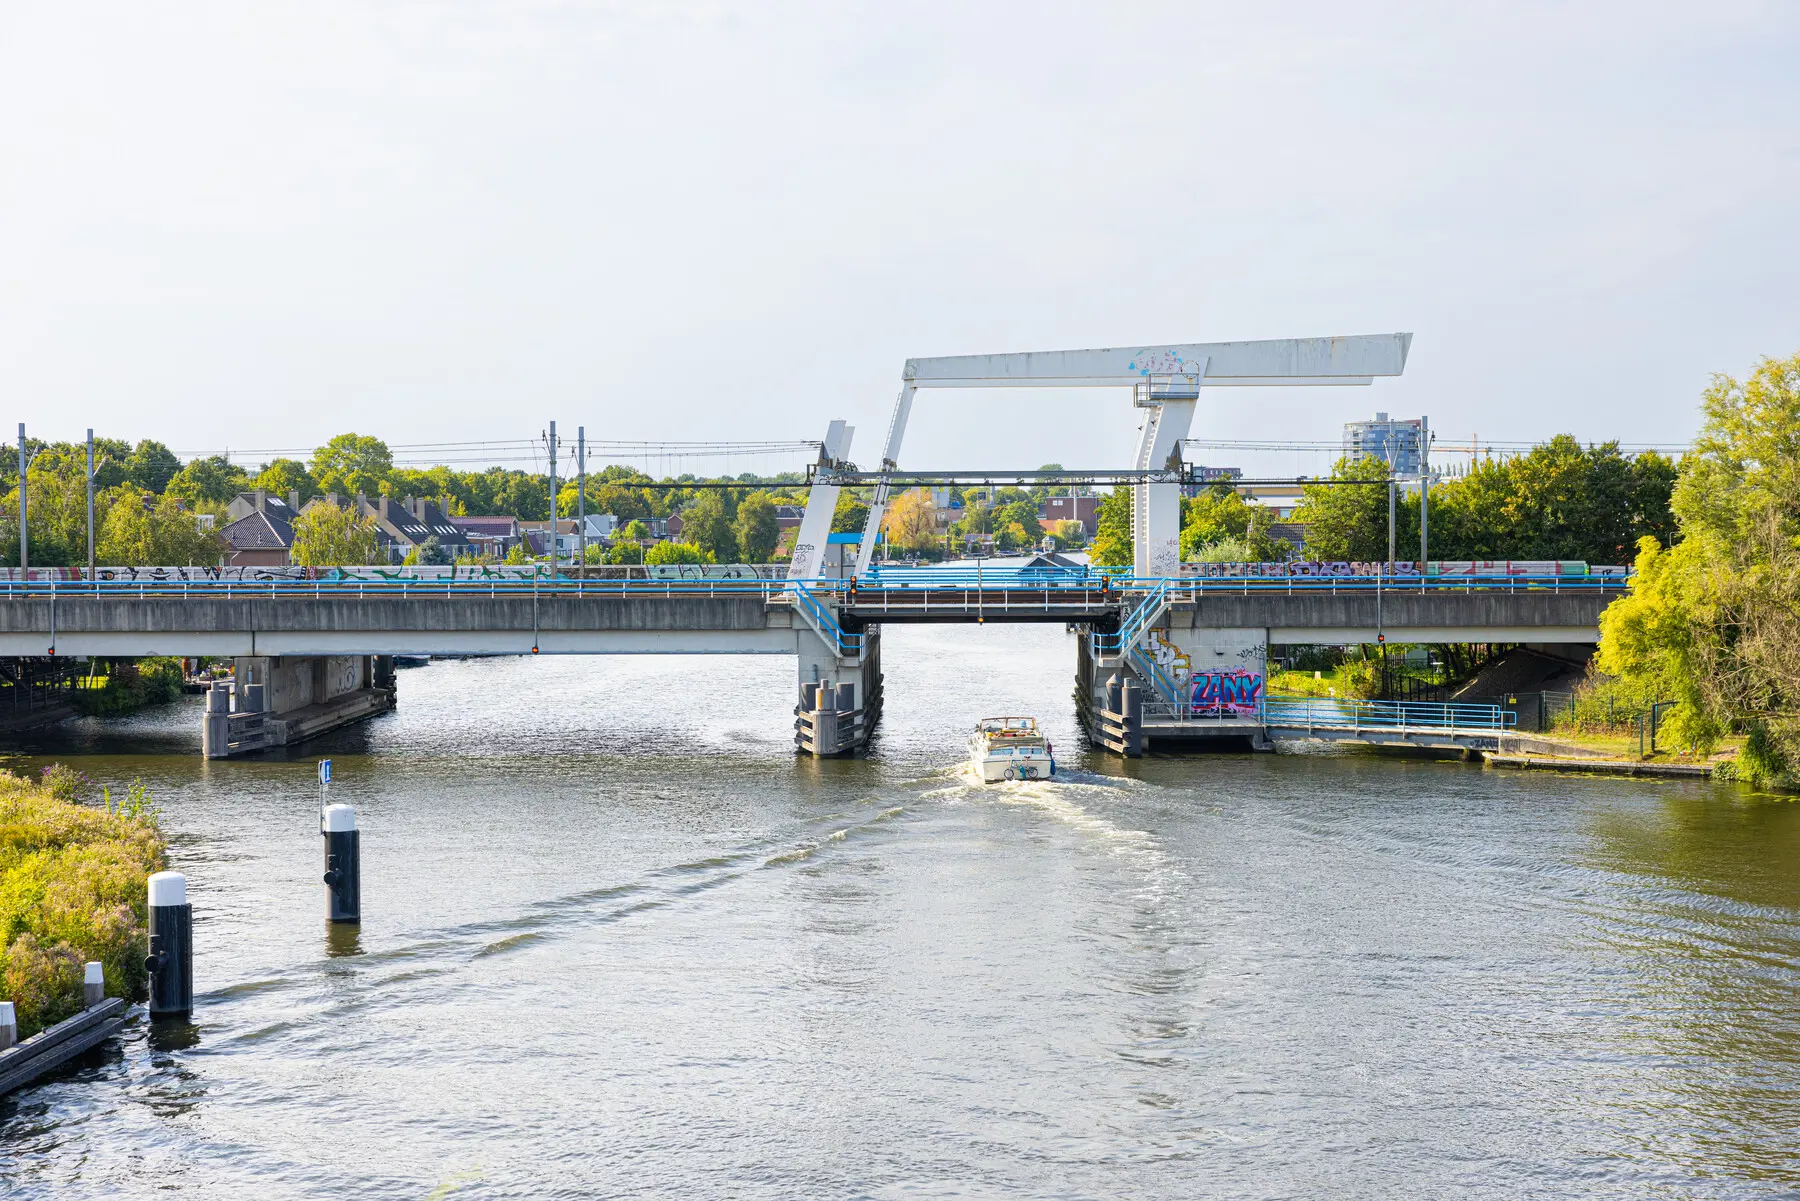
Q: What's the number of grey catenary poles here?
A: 6